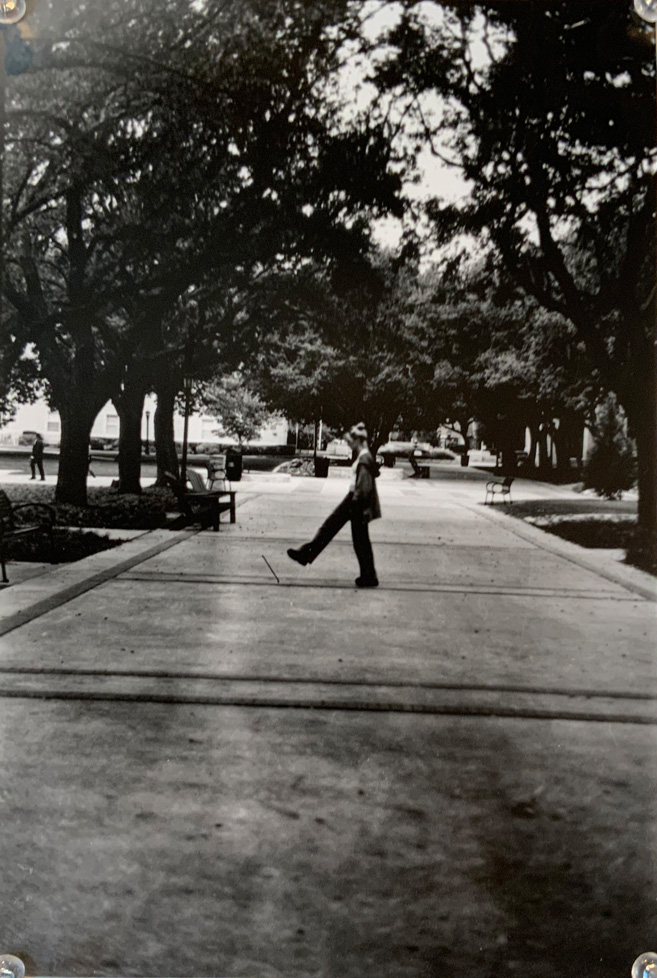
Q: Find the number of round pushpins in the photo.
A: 4